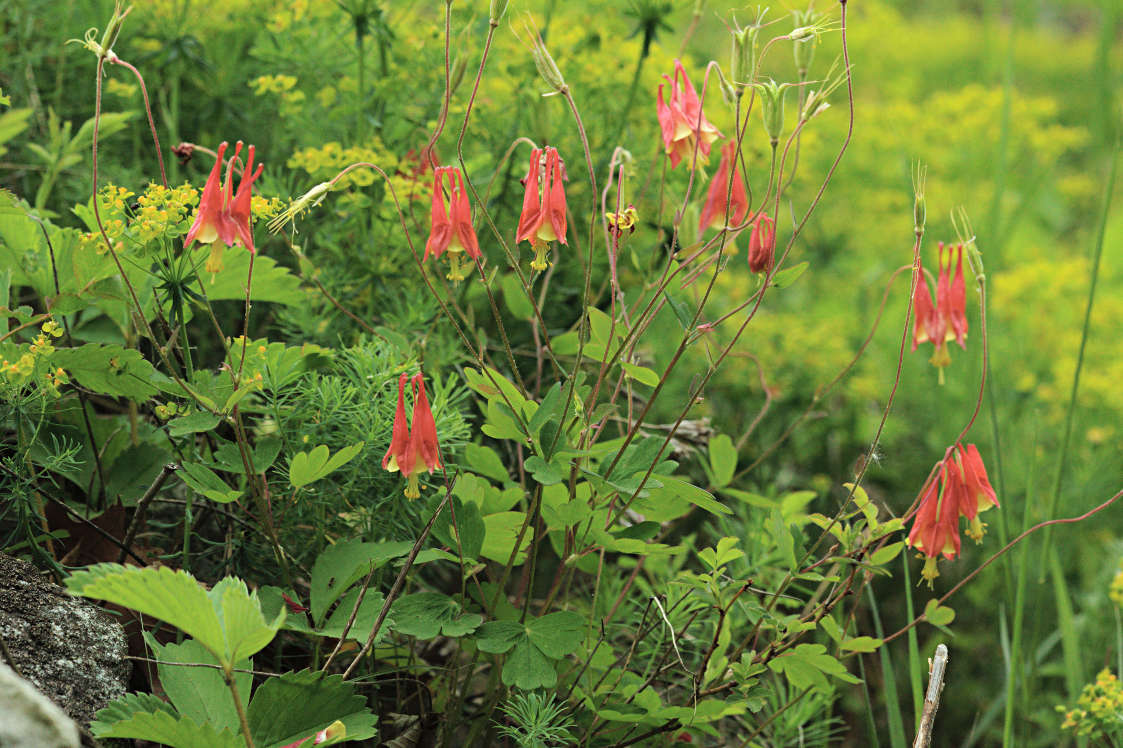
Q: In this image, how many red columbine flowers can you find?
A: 10